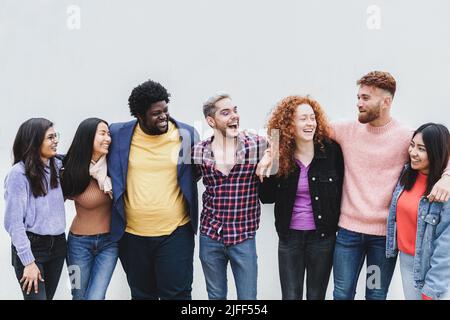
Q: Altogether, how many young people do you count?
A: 7